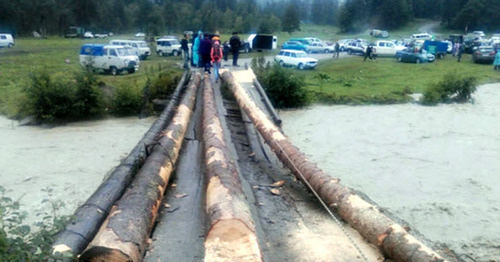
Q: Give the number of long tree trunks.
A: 4